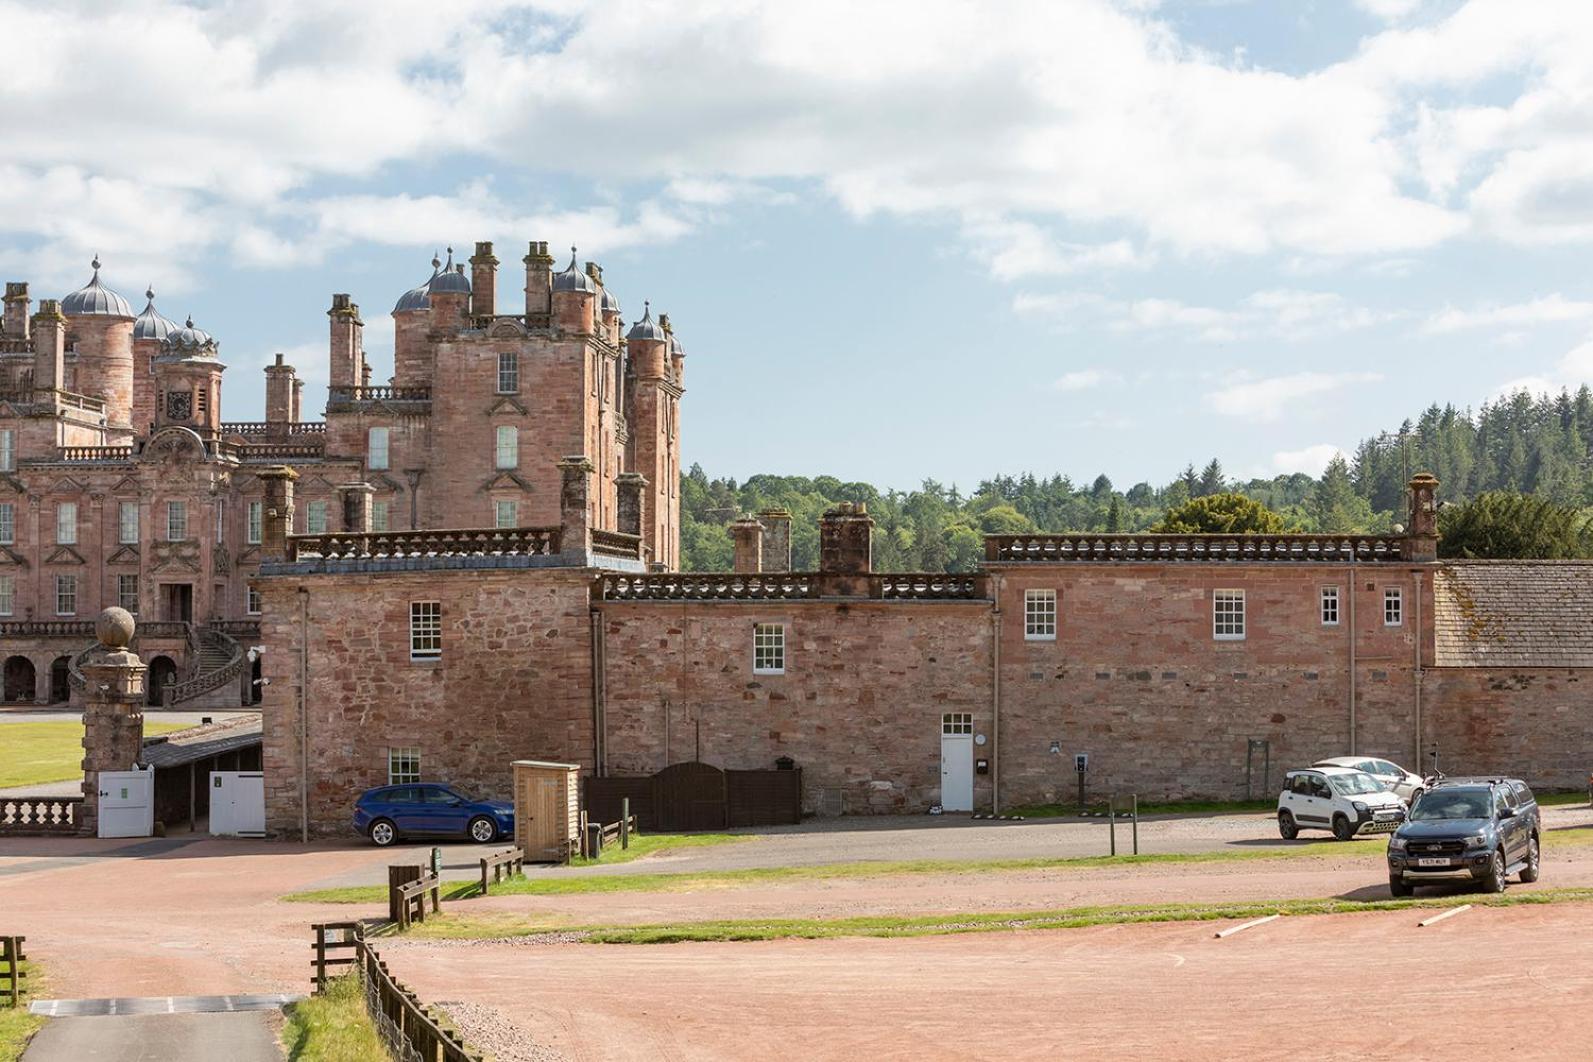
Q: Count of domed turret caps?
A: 9